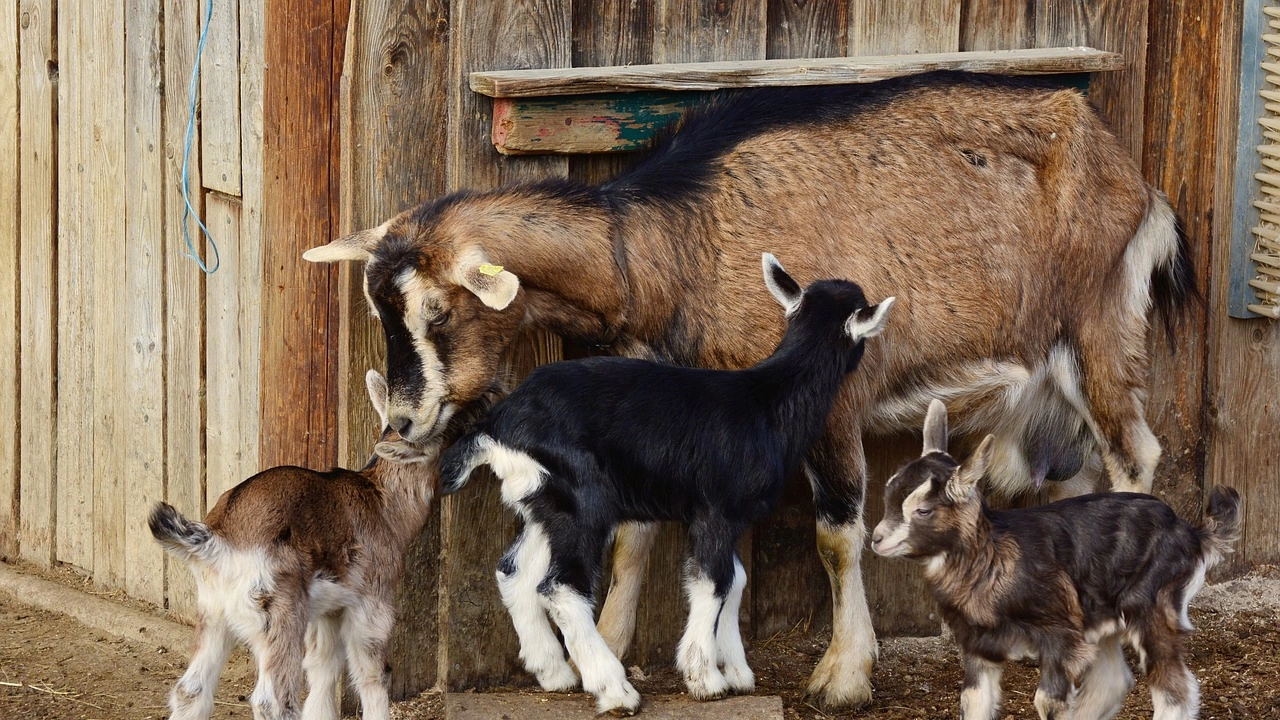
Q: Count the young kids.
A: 3